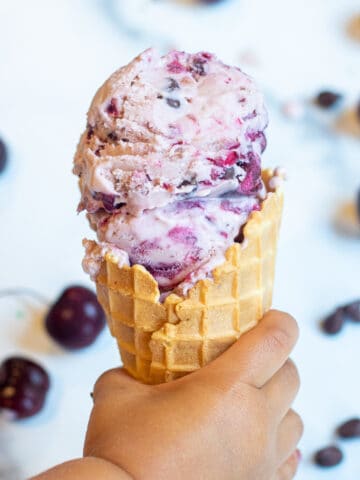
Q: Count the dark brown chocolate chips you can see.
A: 5